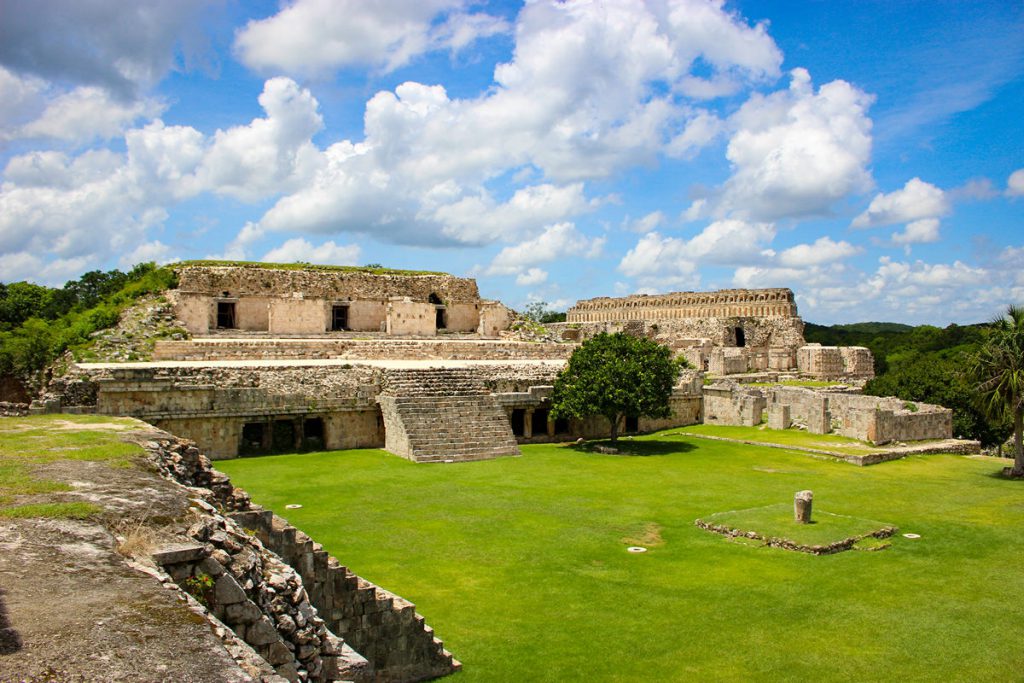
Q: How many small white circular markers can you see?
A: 3